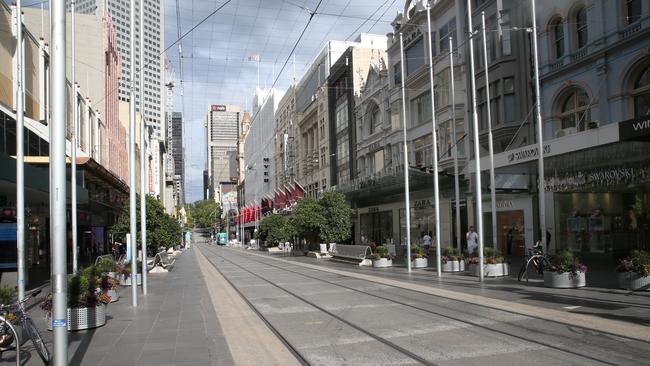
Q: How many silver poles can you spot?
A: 11